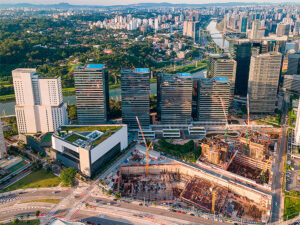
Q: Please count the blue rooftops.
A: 4